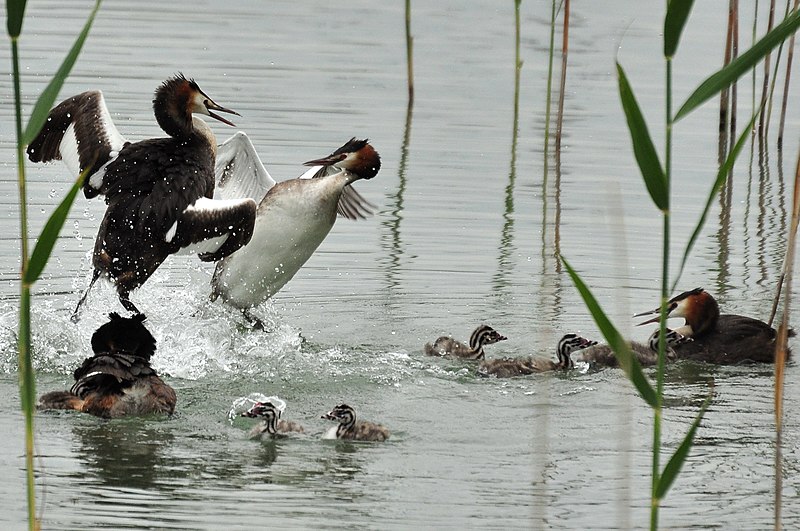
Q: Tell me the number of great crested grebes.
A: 9